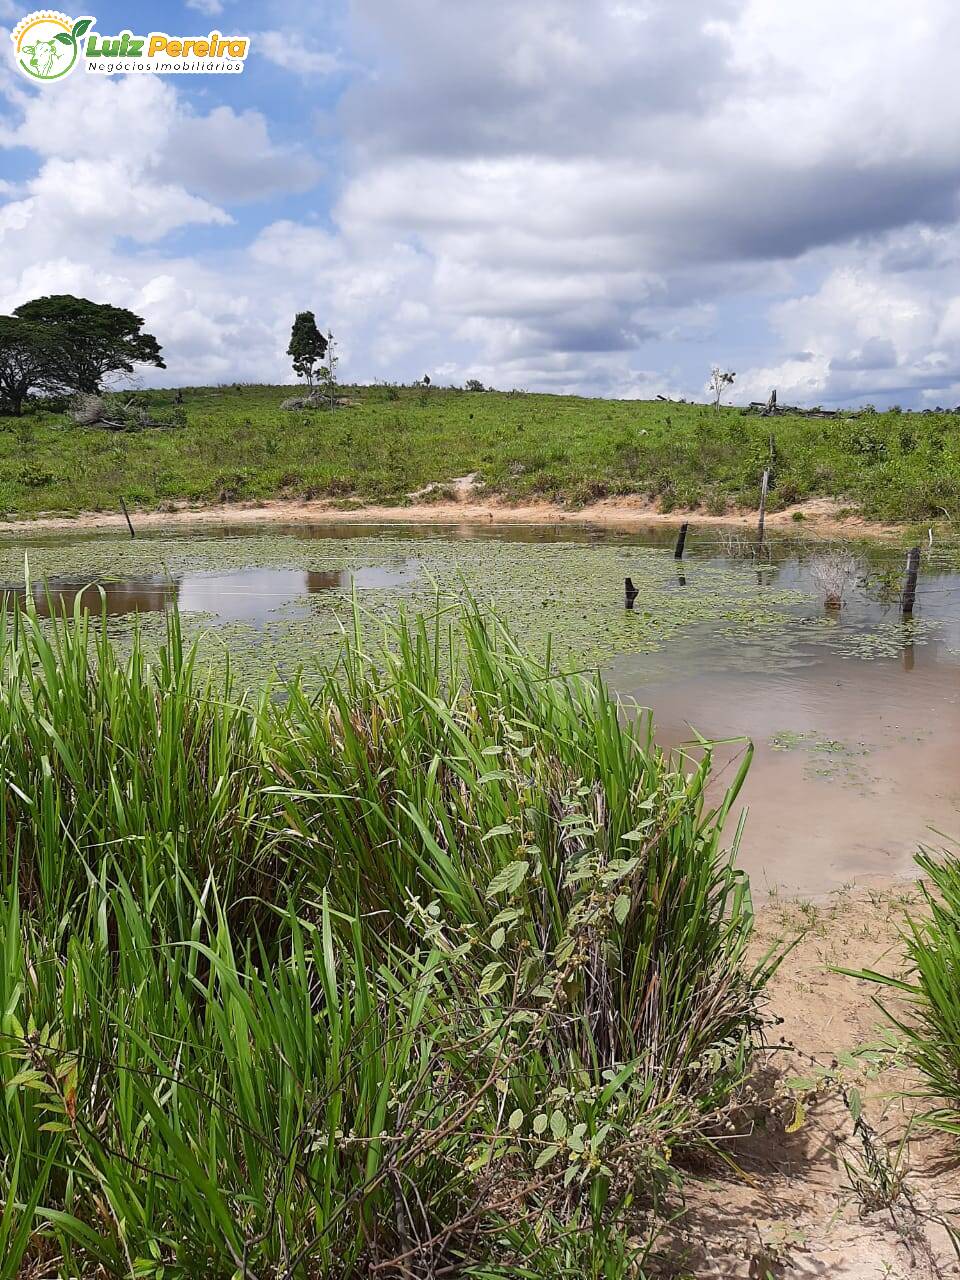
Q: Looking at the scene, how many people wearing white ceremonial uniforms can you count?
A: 0